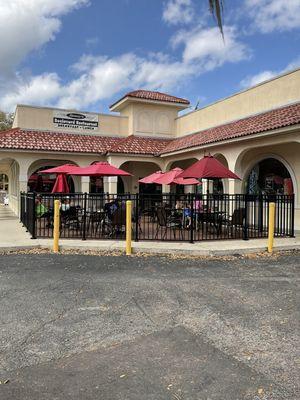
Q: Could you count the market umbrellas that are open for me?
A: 5